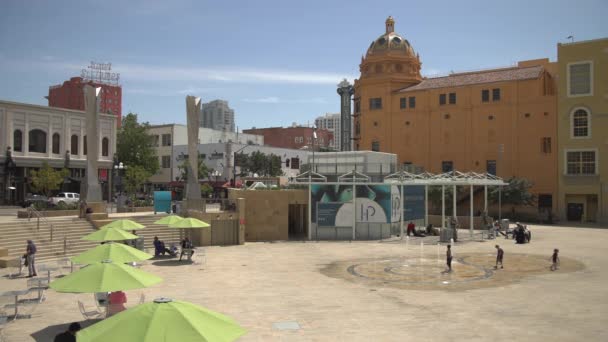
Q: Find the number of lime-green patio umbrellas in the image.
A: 7